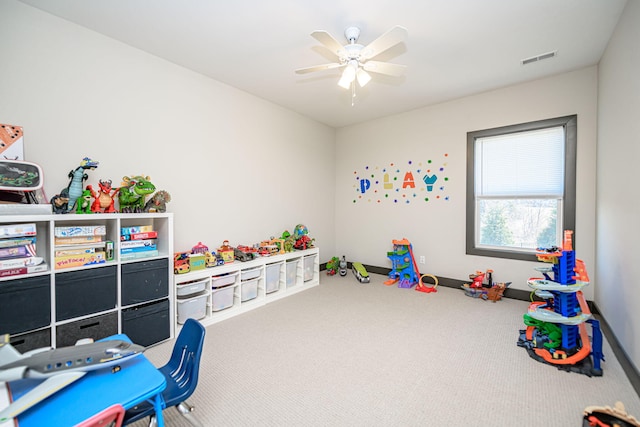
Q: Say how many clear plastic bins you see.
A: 9